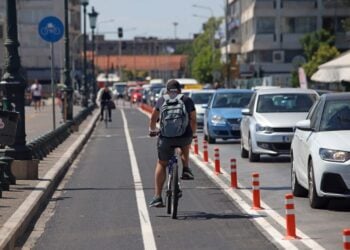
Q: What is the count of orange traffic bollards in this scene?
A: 7